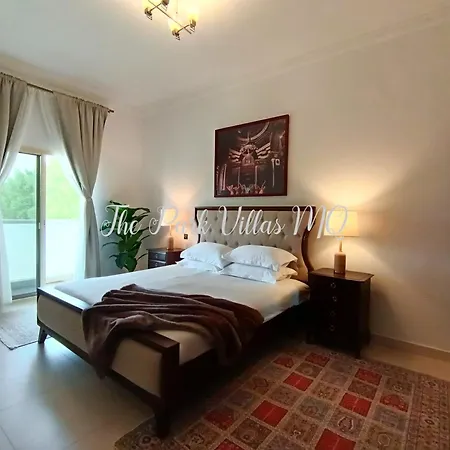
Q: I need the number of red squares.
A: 10